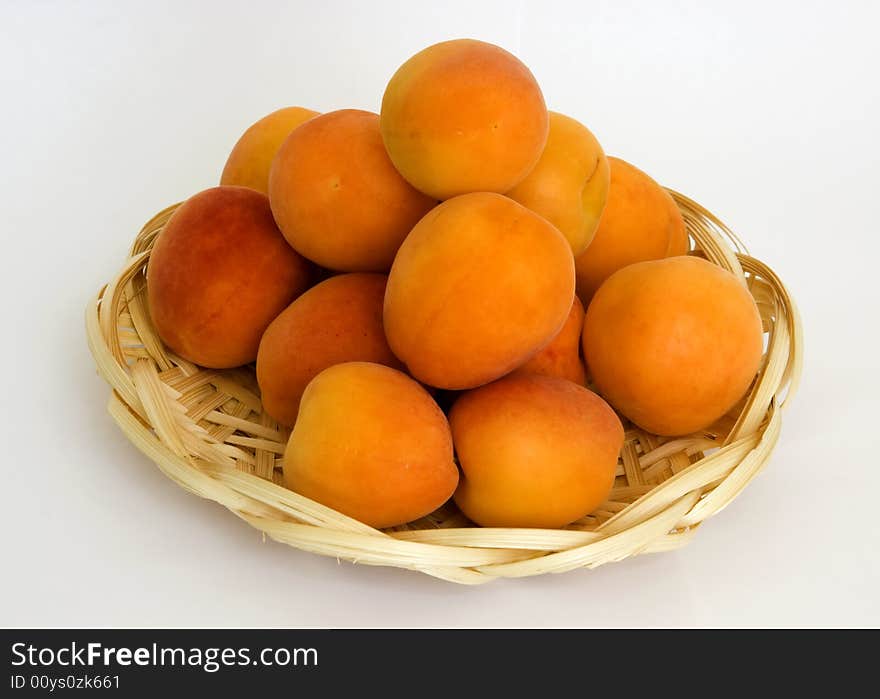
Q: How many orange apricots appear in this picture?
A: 12